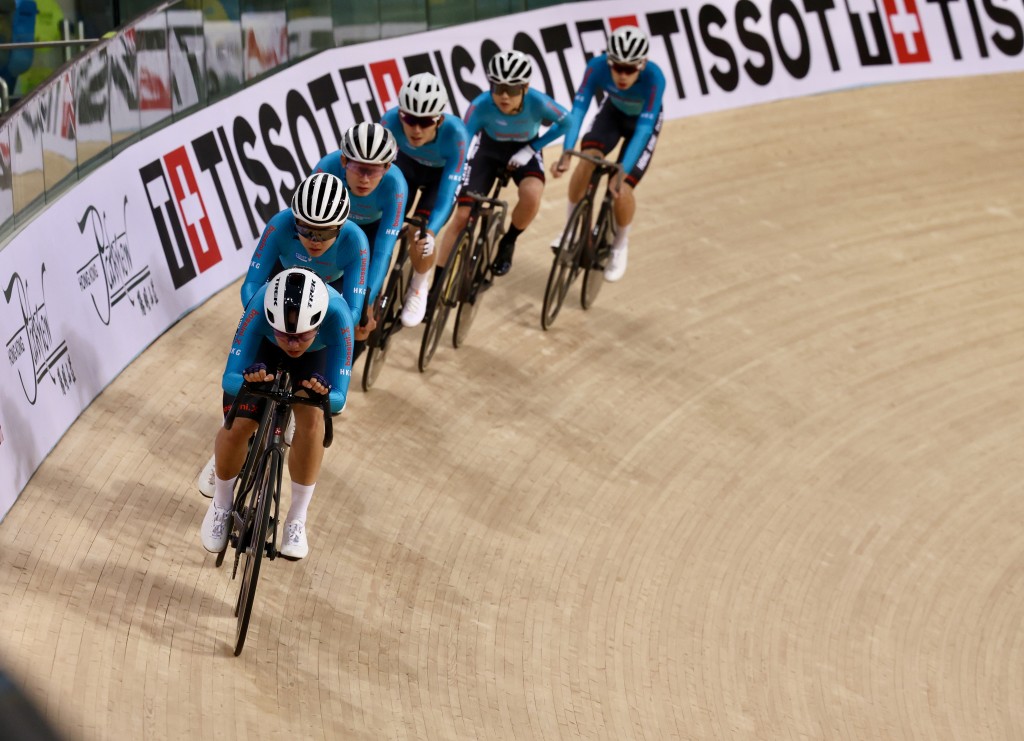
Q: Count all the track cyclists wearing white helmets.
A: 6